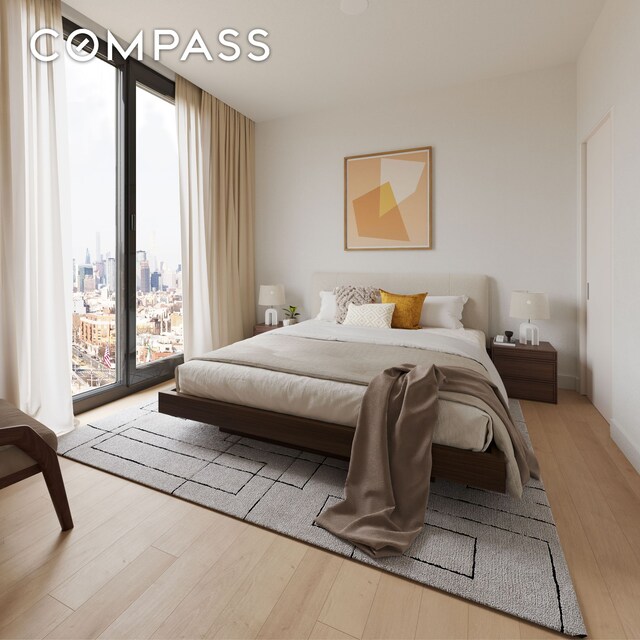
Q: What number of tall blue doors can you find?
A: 0